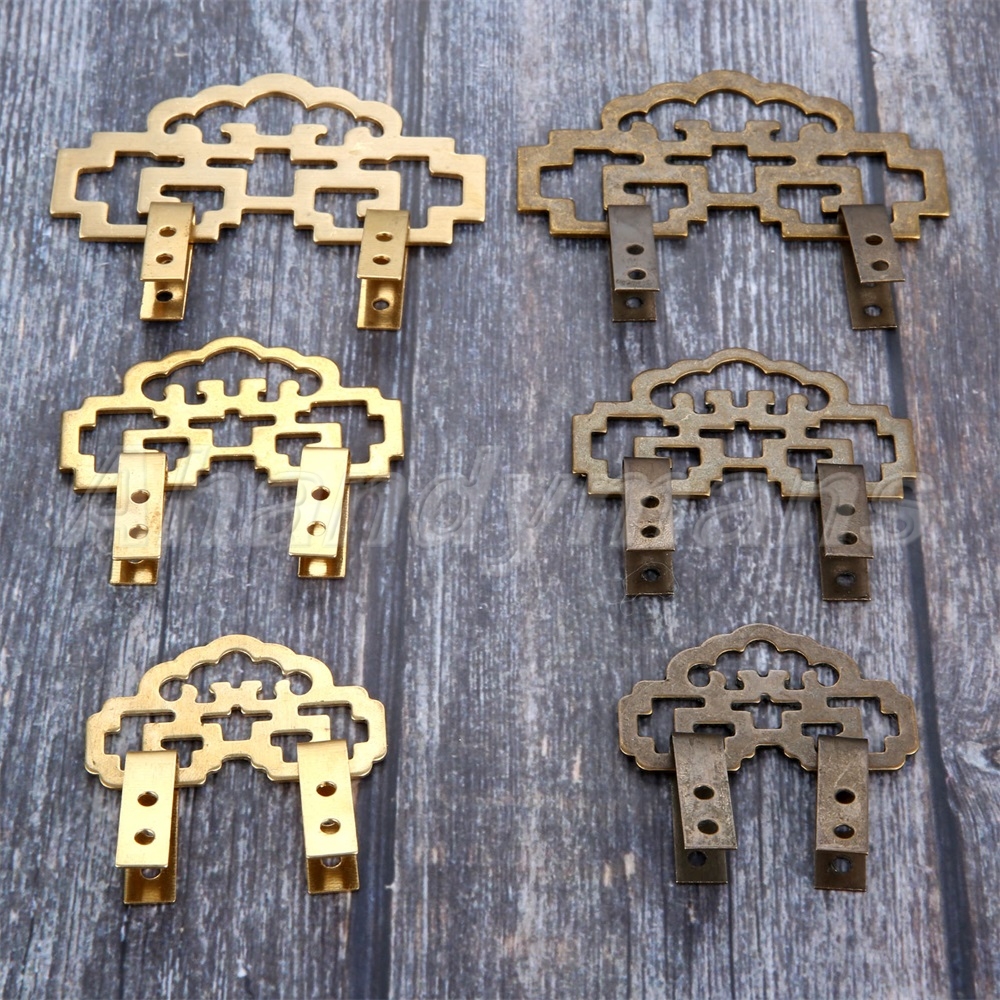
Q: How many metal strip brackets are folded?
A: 12